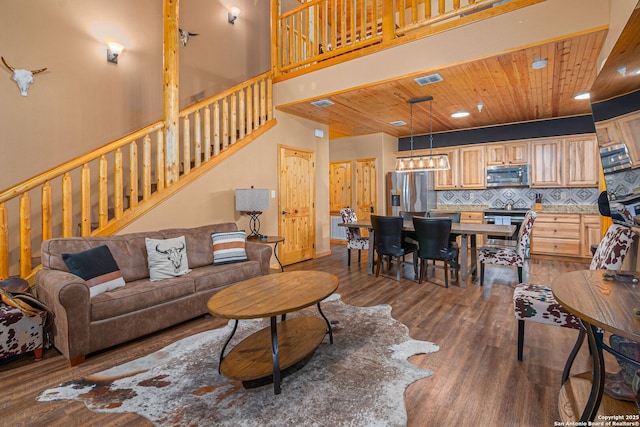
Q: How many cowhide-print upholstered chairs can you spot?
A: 3